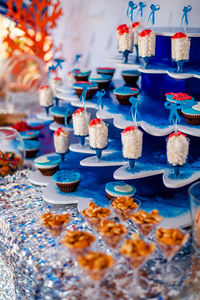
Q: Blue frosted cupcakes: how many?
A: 14